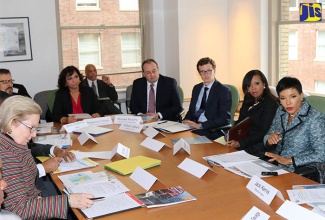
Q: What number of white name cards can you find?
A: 14